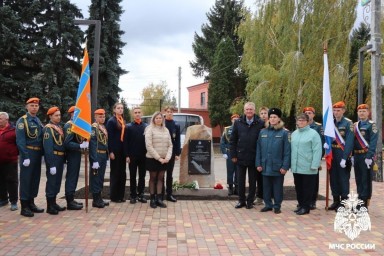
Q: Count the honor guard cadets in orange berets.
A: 8